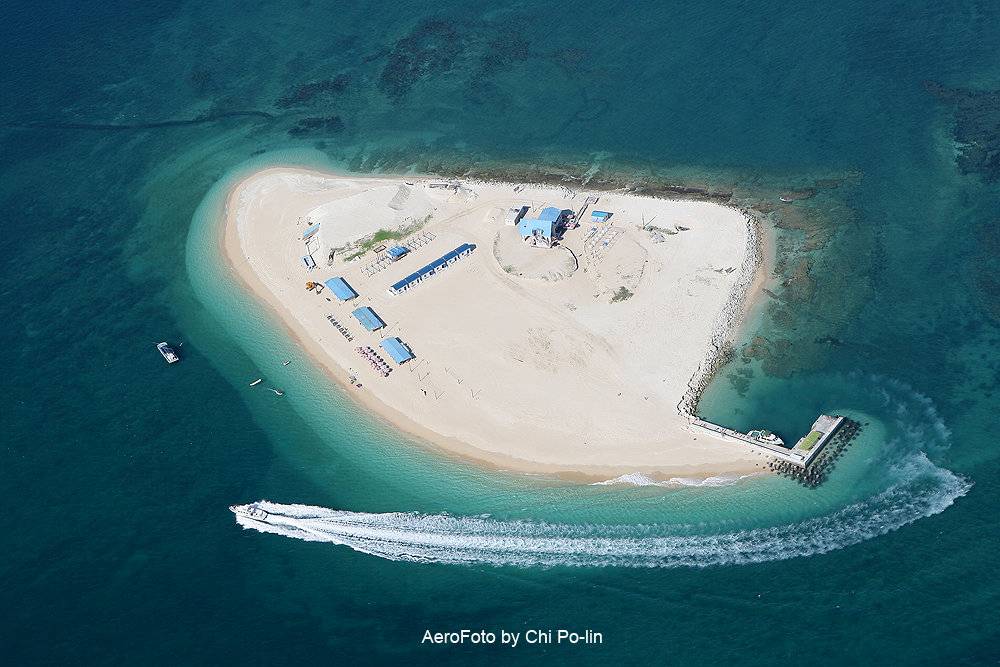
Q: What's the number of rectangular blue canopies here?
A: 3